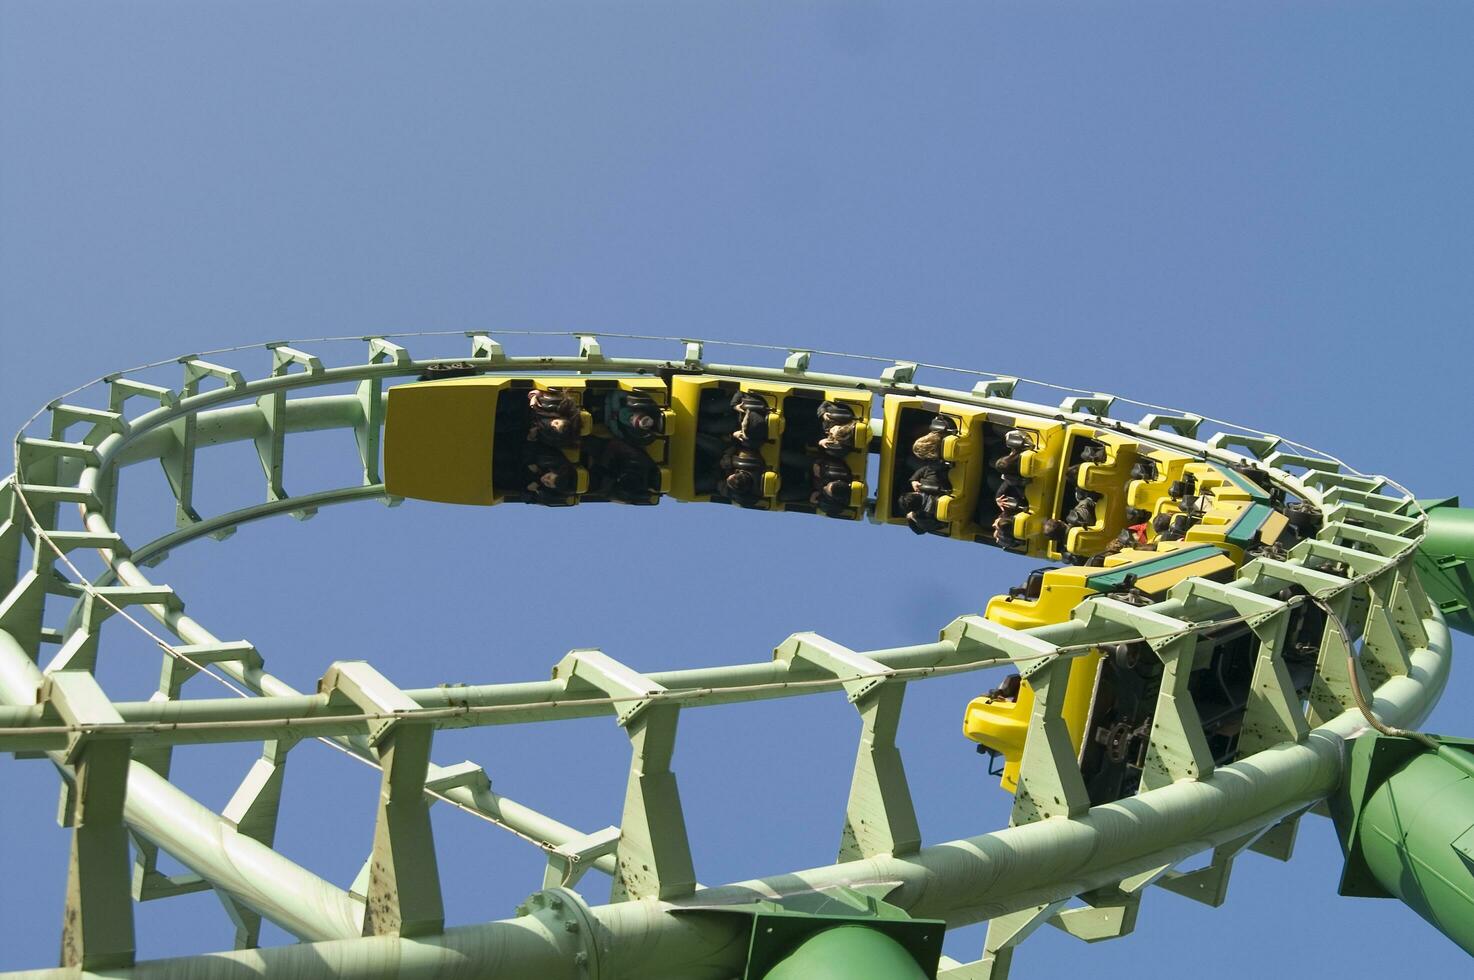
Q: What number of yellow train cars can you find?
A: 7